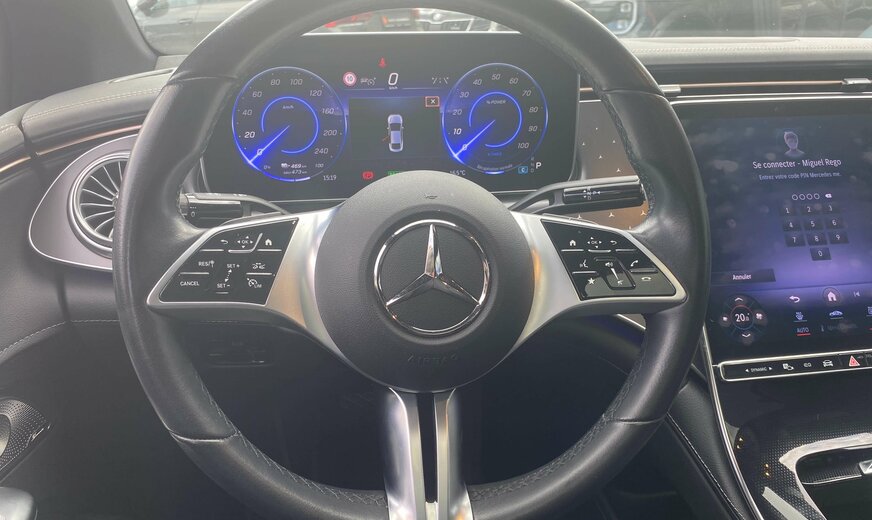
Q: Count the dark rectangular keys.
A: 10